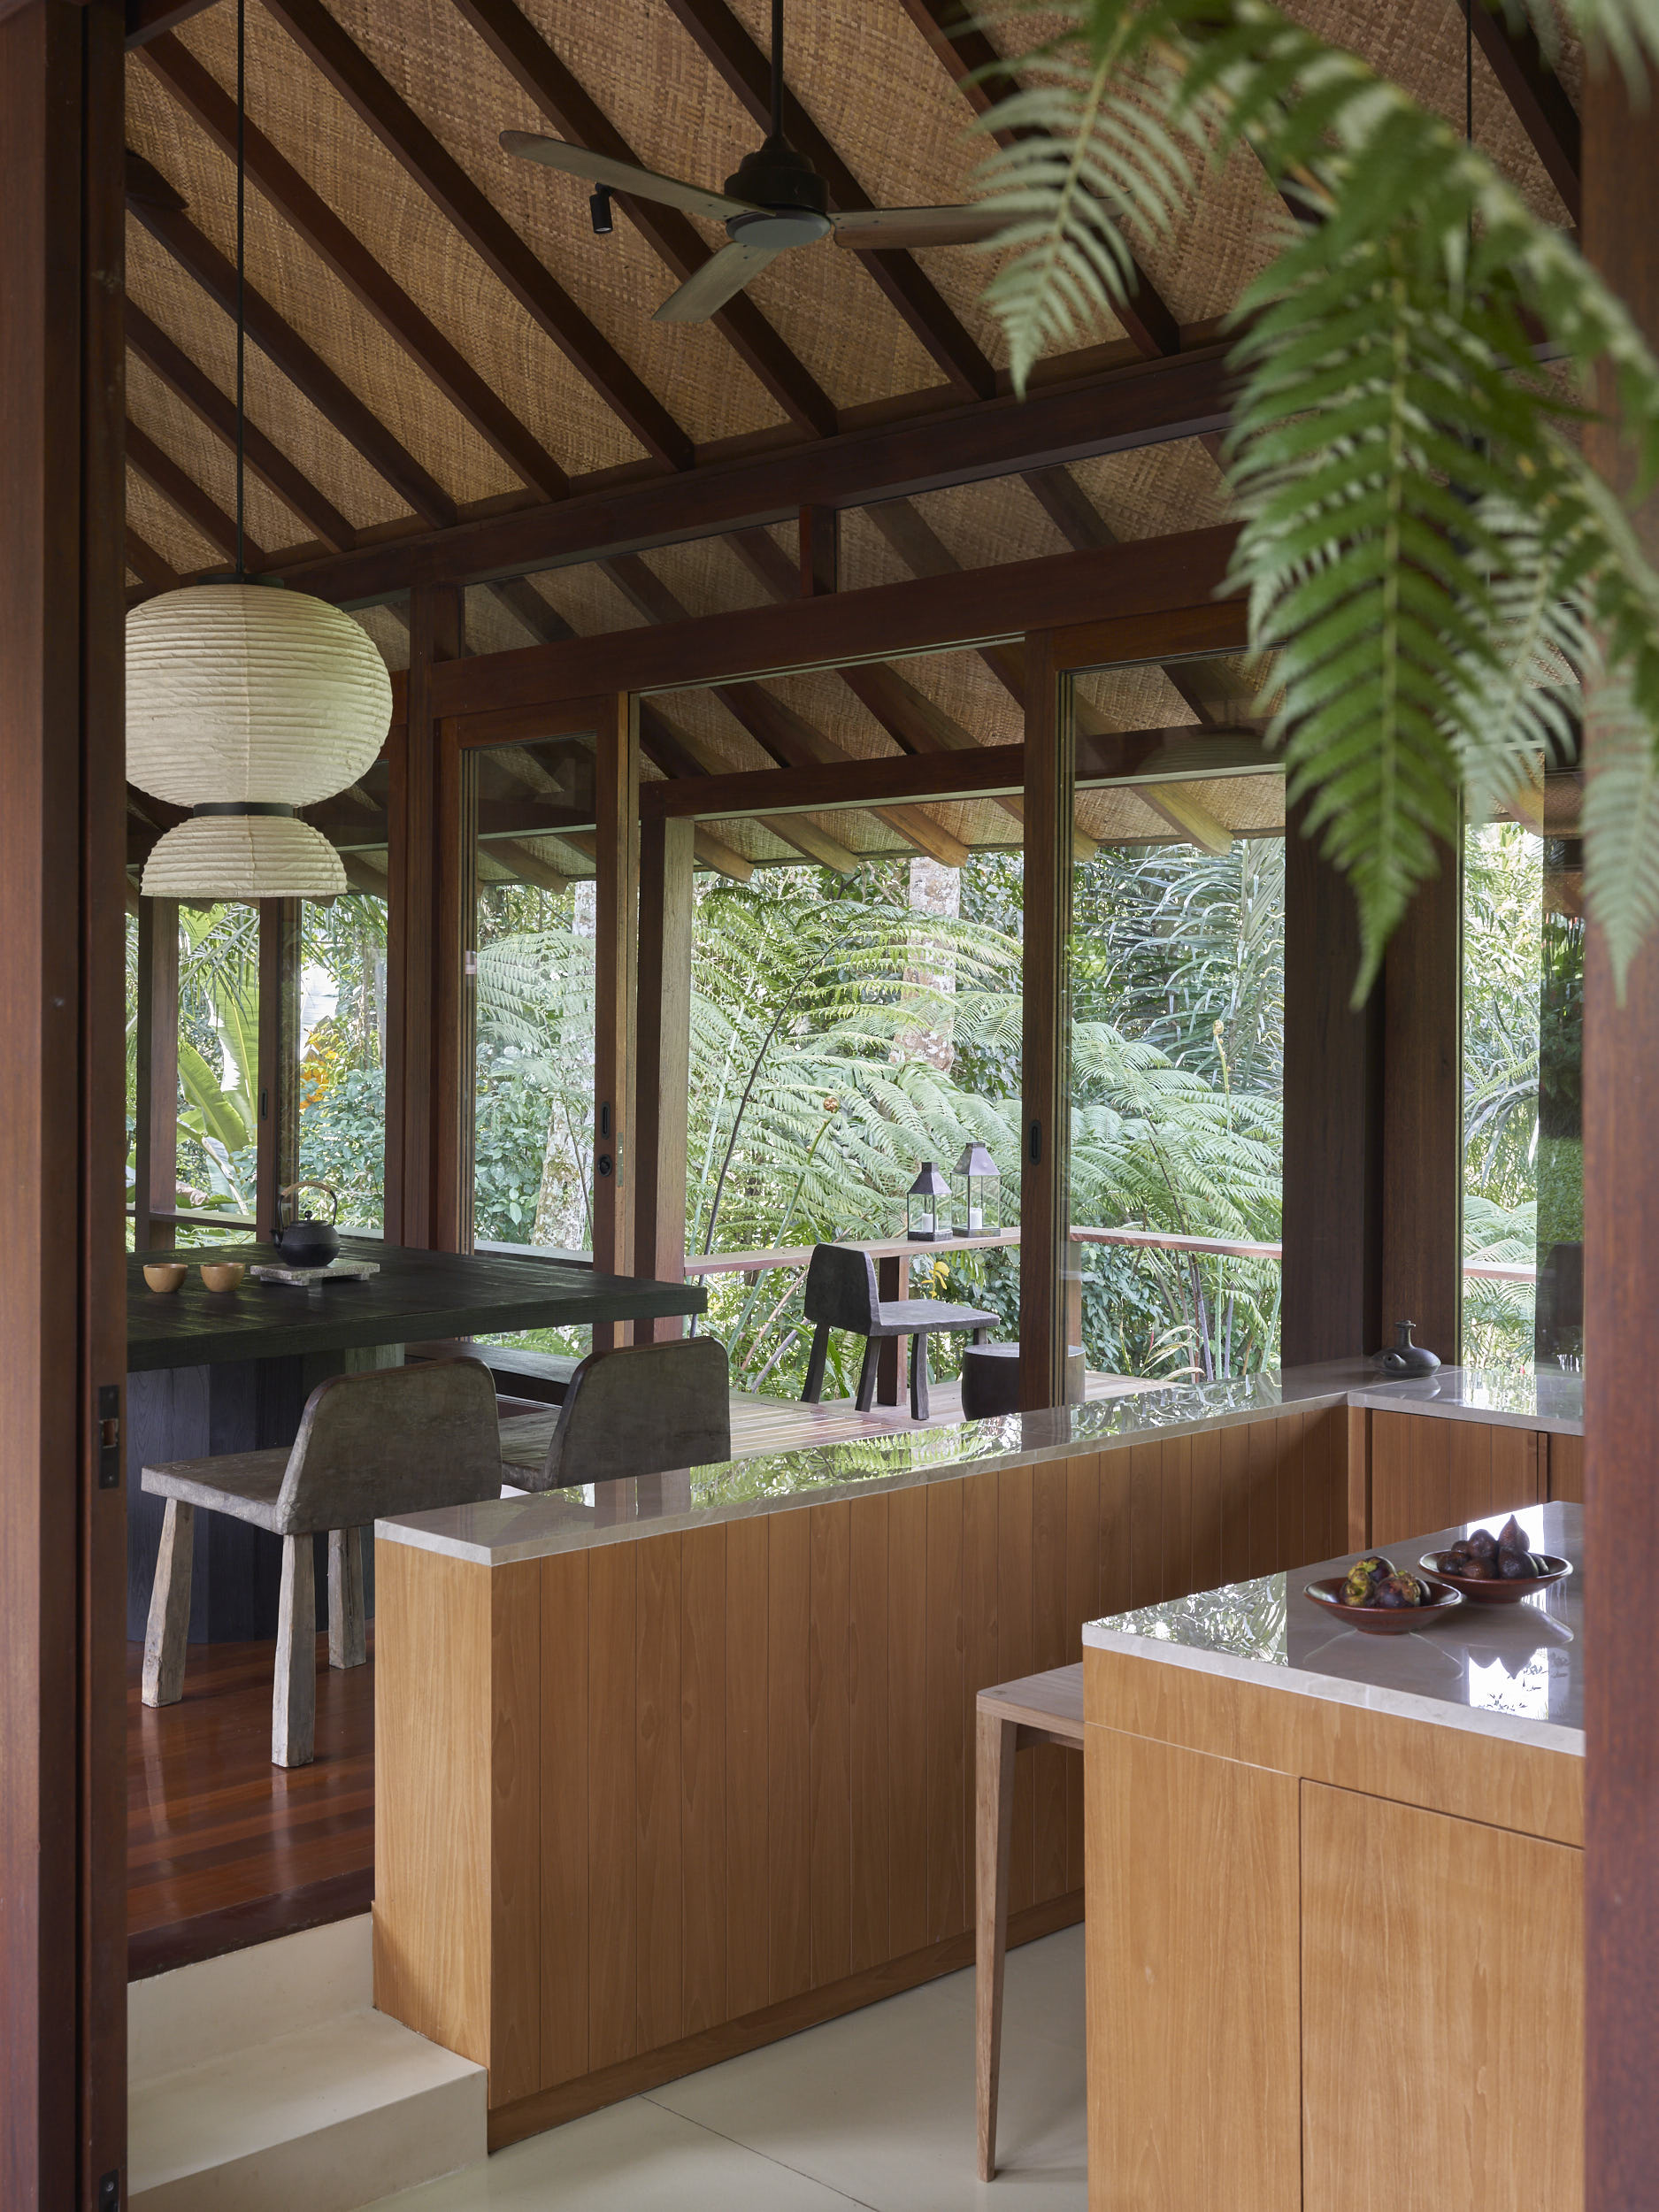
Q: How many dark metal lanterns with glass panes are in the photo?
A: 2